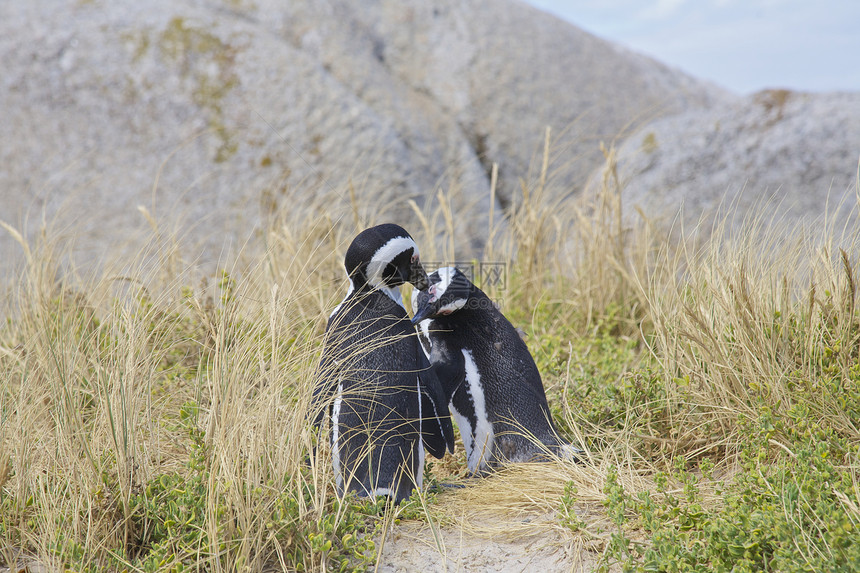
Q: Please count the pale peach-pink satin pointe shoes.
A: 0